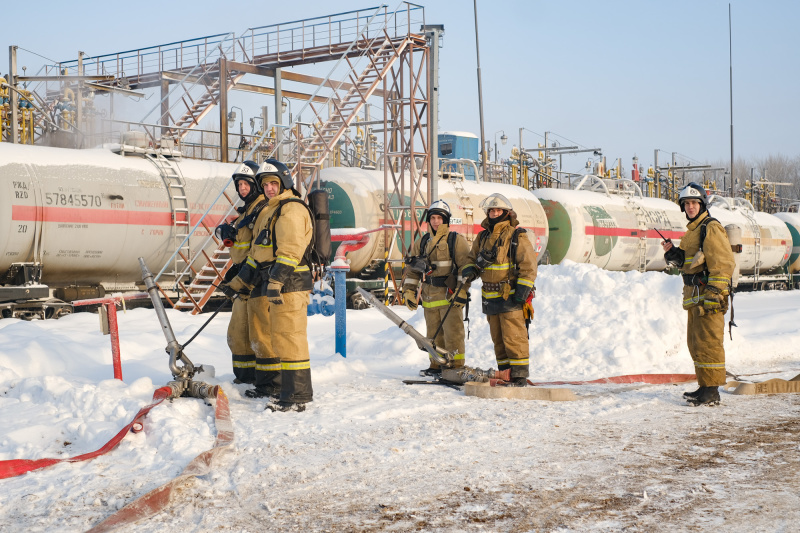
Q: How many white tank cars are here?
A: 5